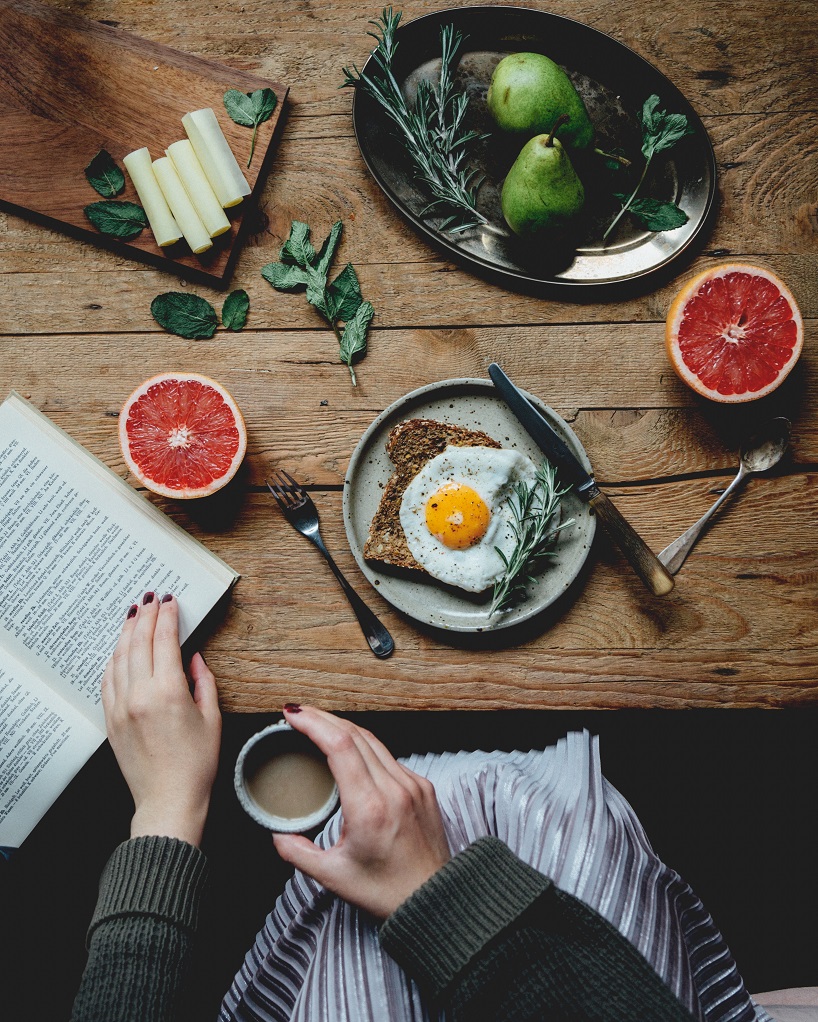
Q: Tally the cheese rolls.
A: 4